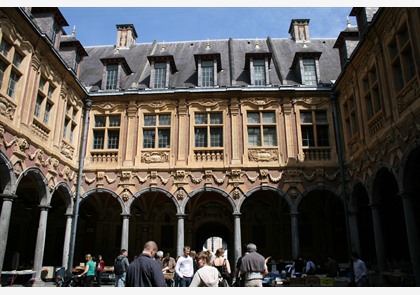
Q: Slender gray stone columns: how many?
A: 10